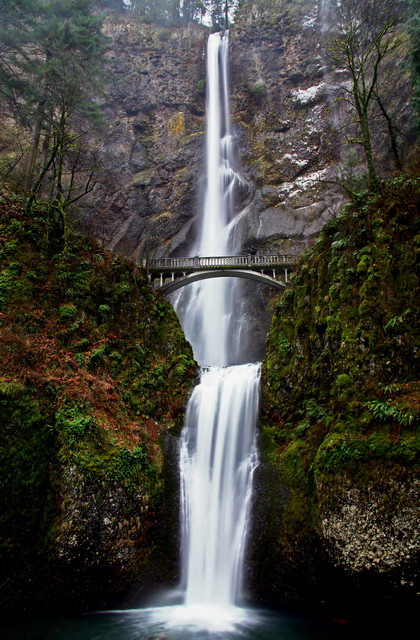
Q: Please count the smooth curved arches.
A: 1